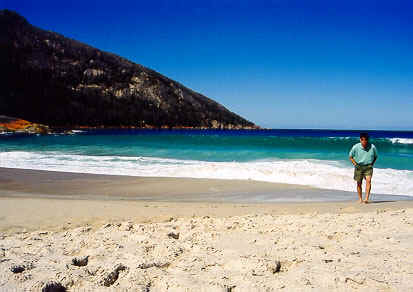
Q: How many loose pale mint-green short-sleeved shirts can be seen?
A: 1